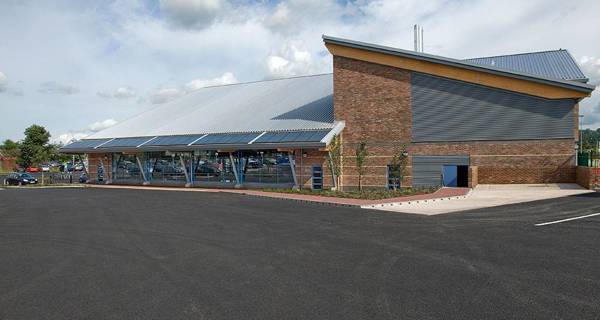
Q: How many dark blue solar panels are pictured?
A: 5